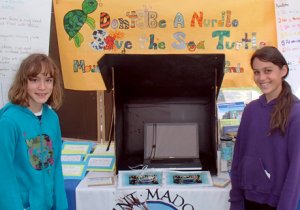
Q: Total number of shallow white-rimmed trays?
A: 2